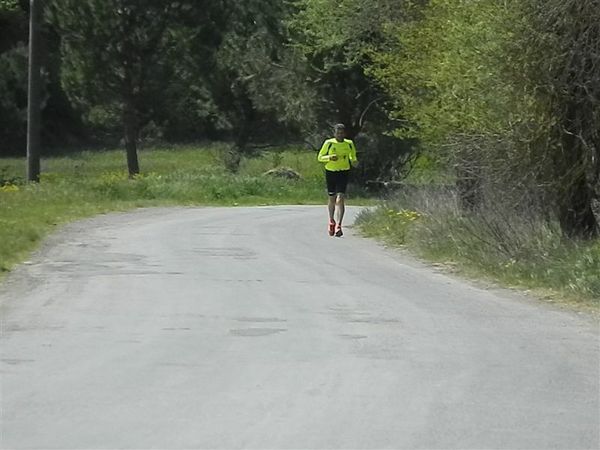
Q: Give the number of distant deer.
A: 0